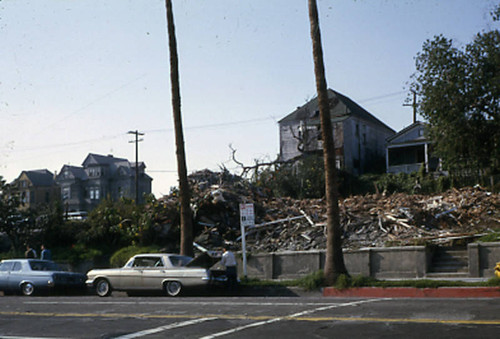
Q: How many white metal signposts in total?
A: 1